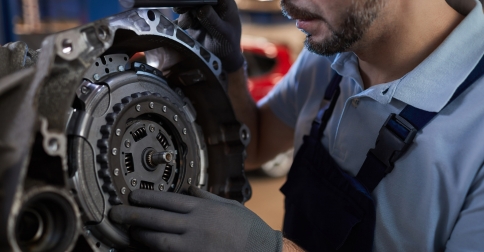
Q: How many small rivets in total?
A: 11